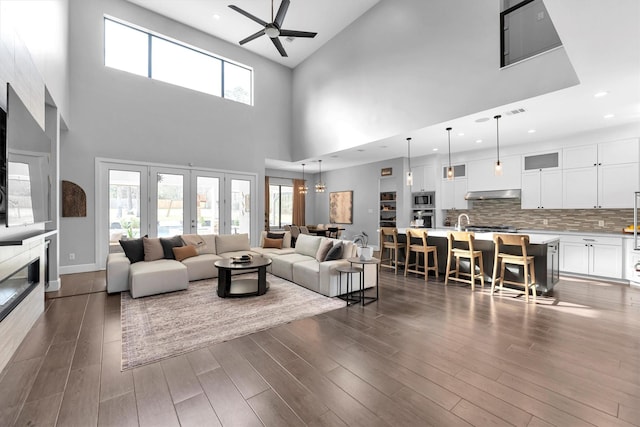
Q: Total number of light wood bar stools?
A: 4